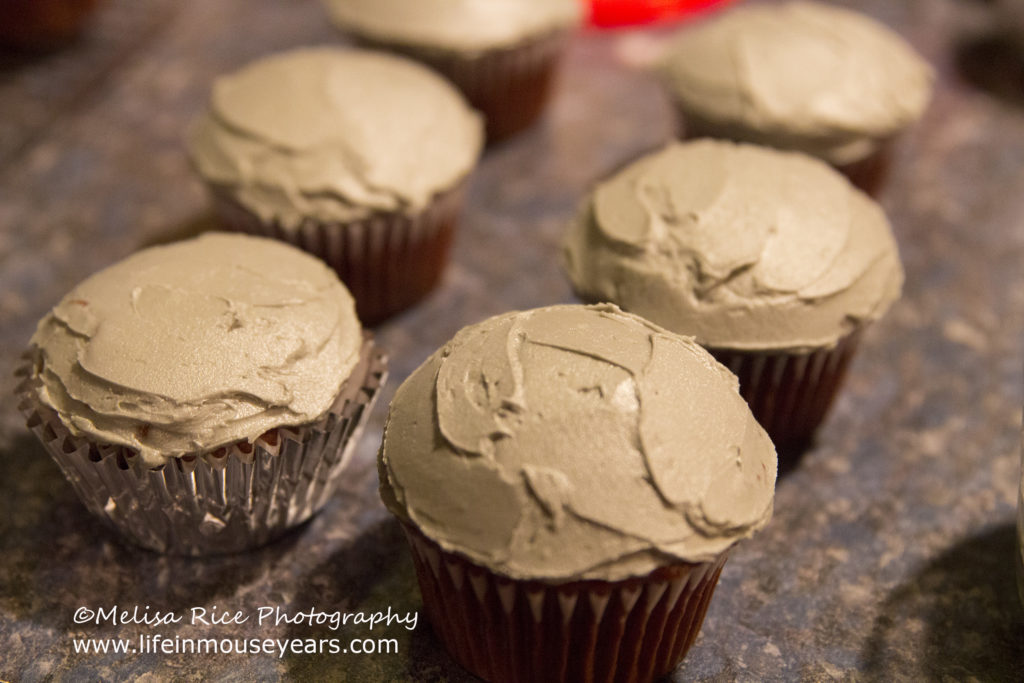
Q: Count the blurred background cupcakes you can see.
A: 3